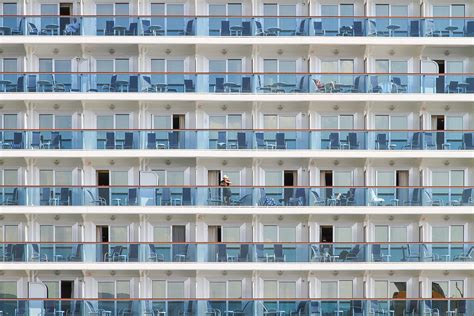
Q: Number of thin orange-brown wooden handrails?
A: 6